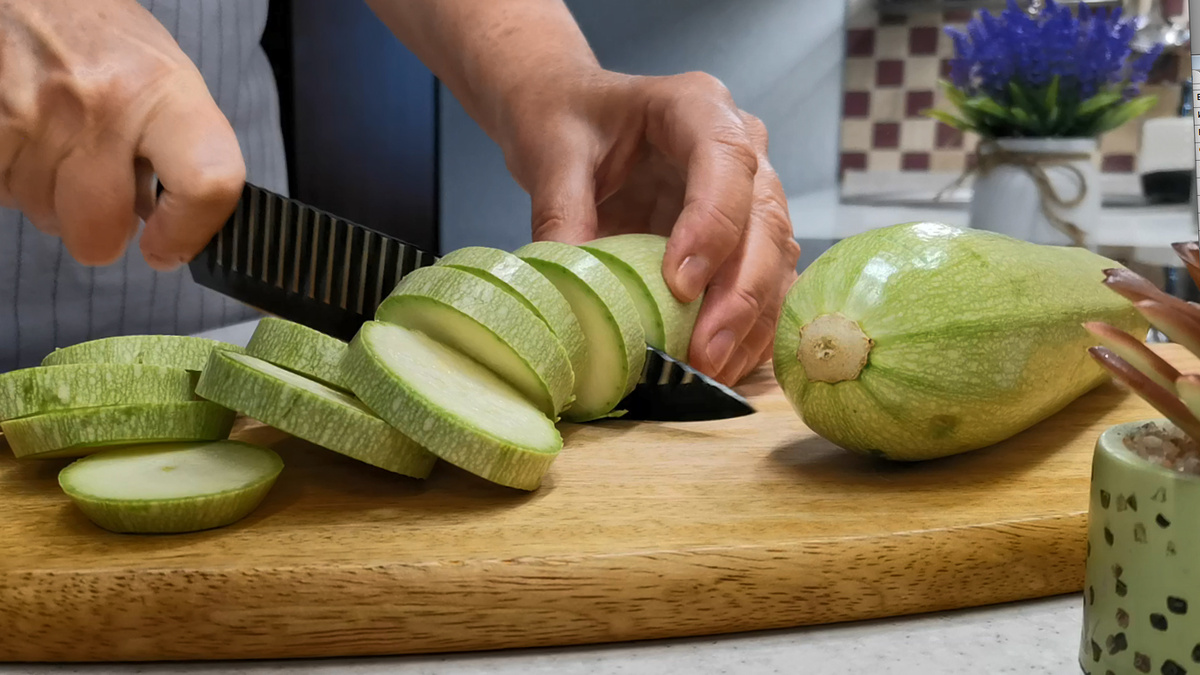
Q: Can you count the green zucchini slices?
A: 10